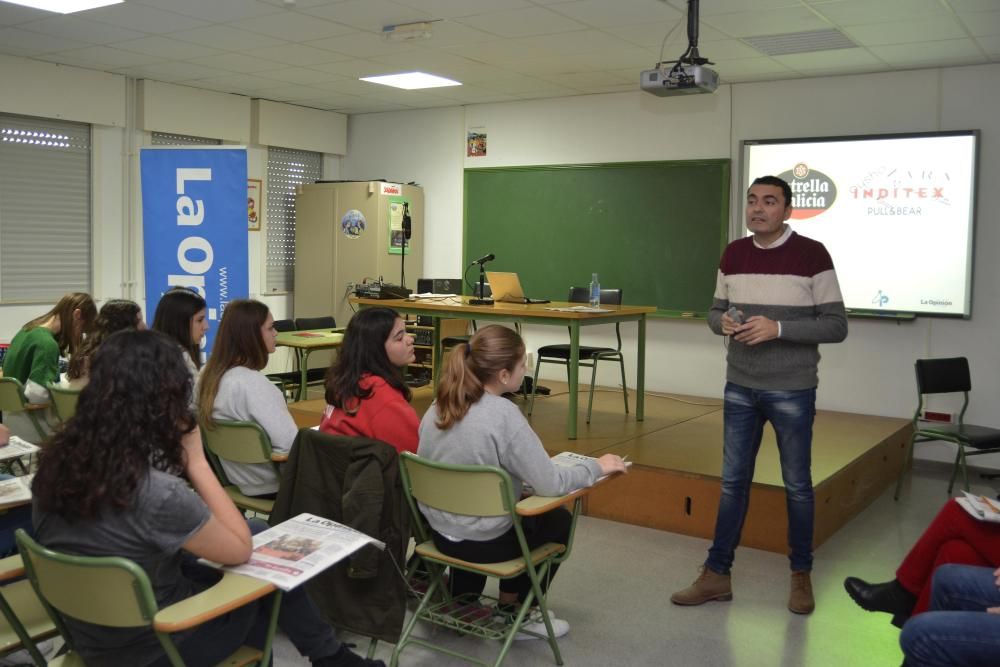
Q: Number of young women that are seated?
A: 7